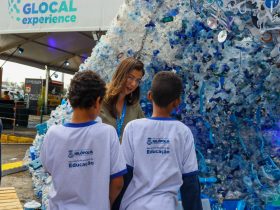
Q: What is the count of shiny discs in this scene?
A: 2